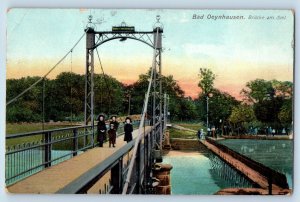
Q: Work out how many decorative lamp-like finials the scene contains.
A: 2